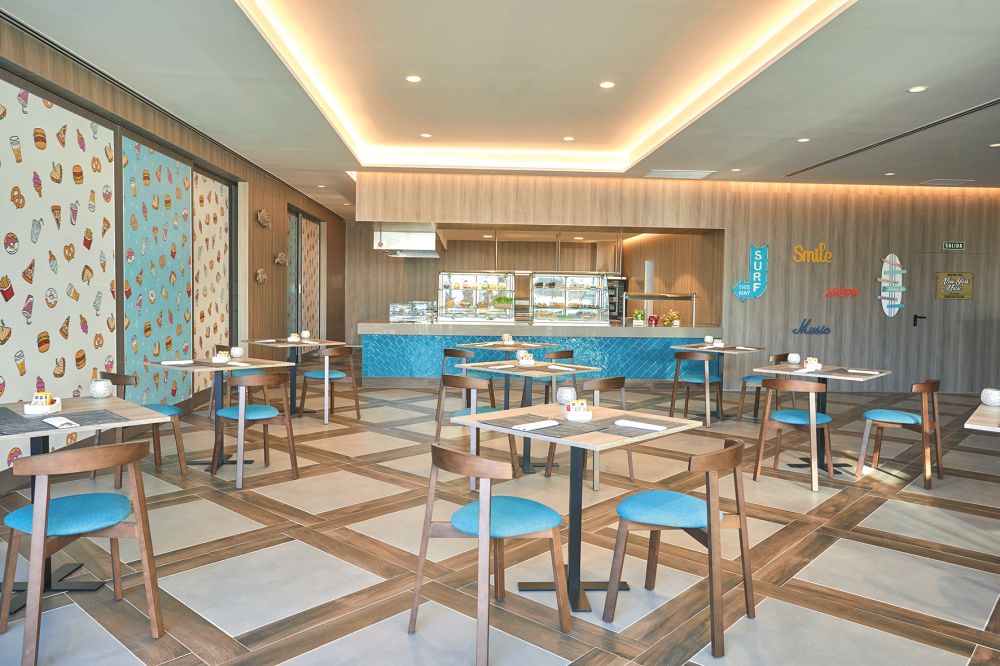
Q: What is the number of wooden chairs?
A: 15